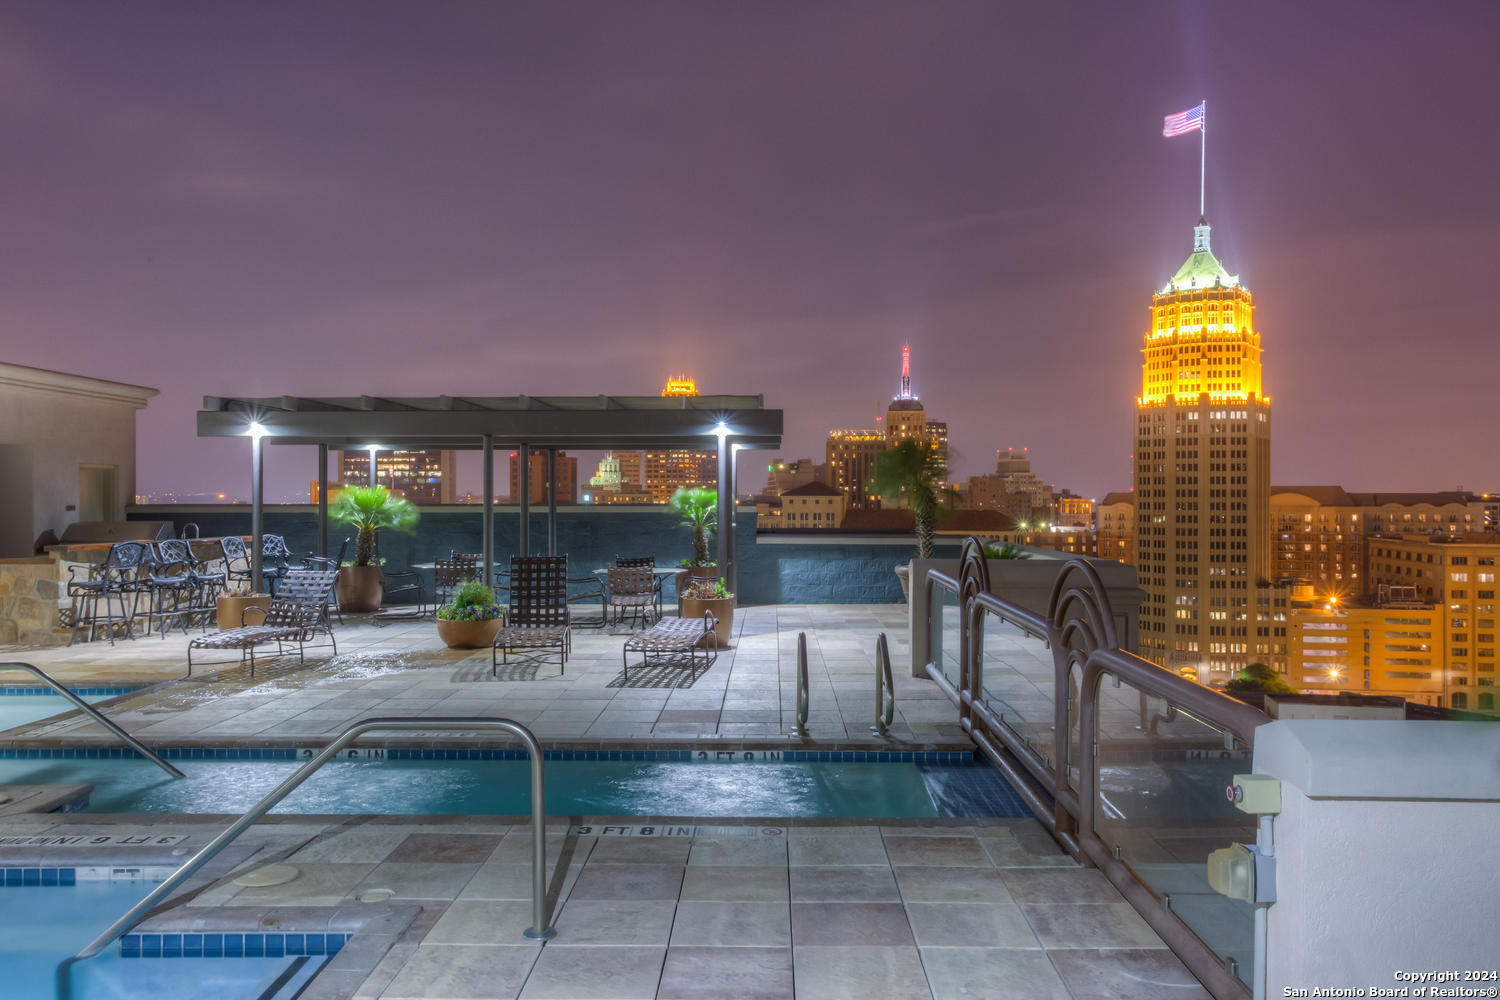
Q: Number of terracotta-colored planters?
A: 5